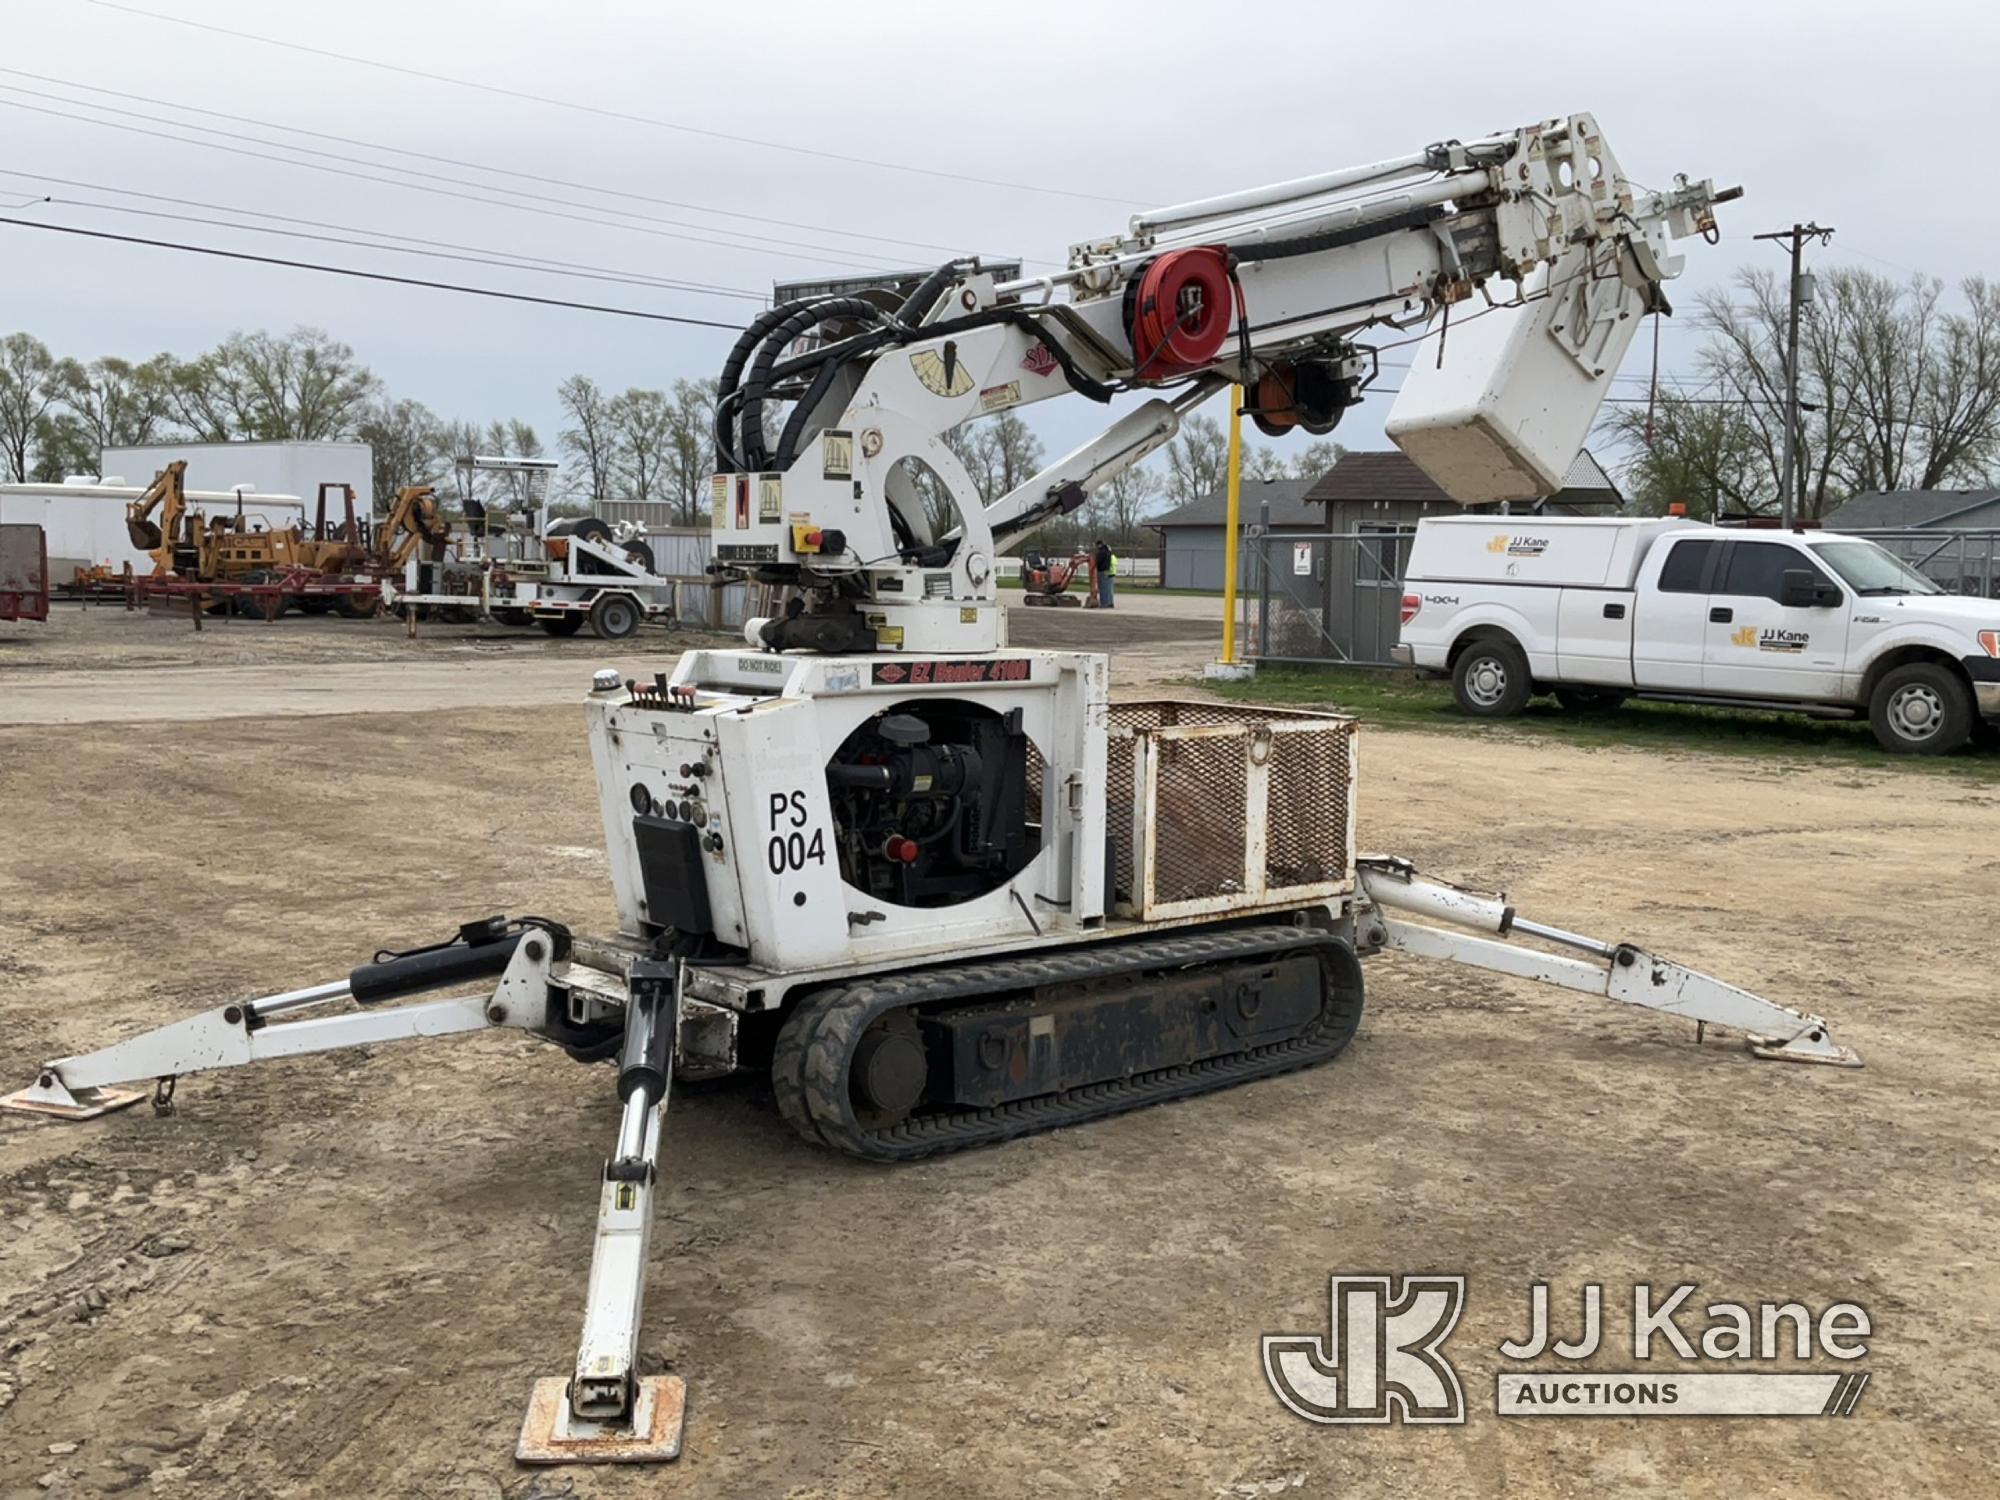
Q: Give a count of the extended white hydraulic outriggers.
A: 3